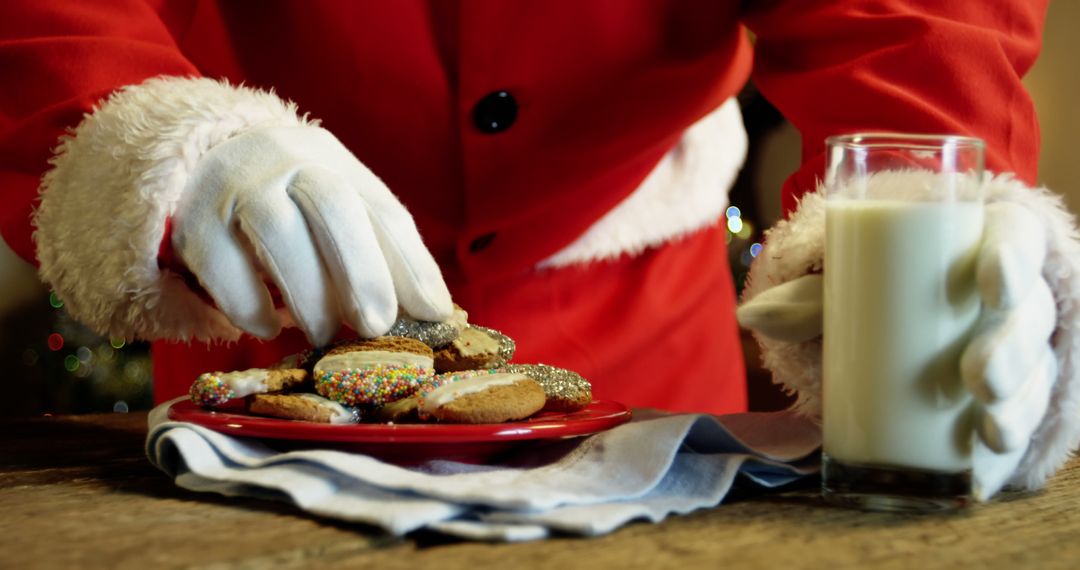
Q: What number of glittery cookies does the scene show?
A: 3